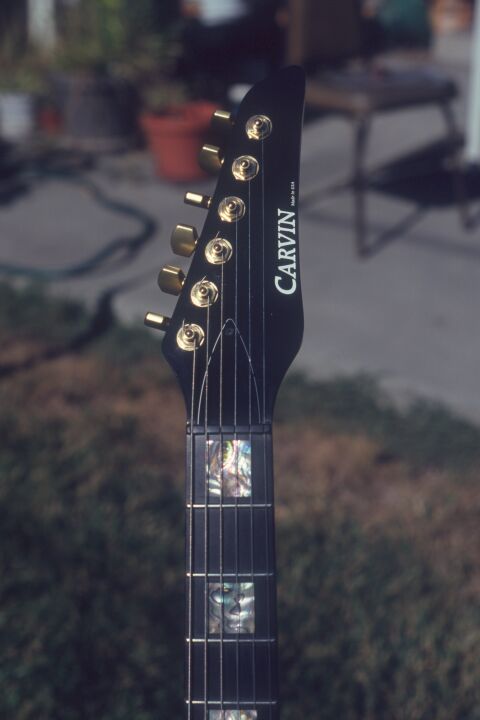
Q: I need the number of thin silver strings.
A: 6